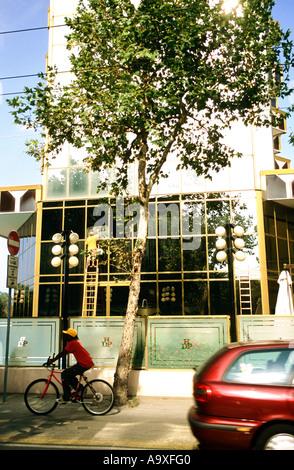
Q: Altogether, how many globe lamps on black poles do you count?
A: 12